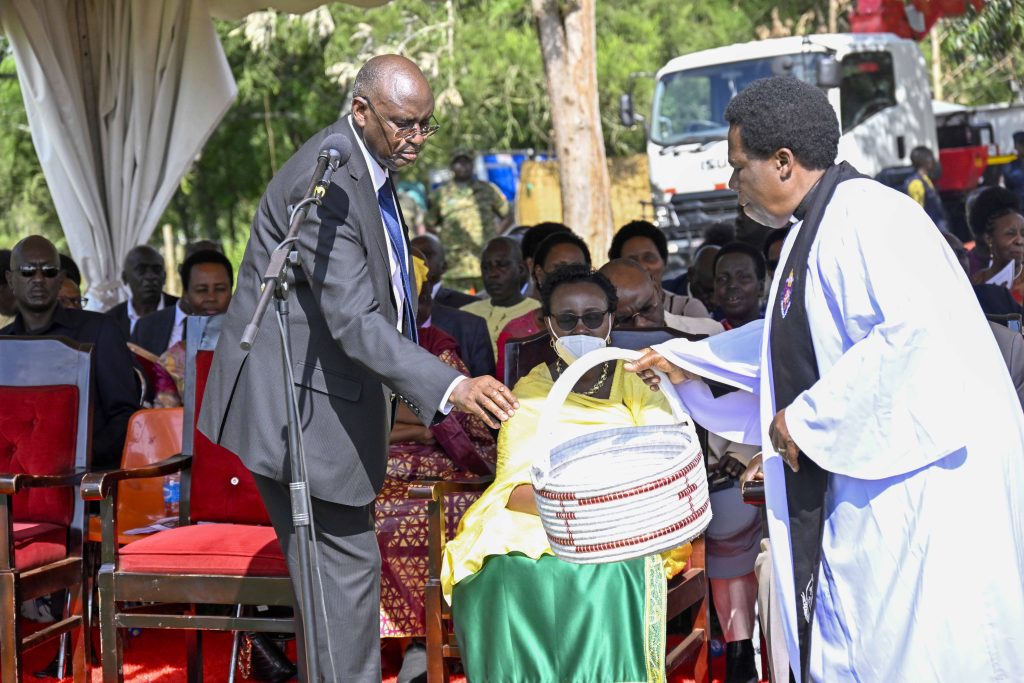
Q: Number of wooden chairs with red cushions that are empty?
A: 2